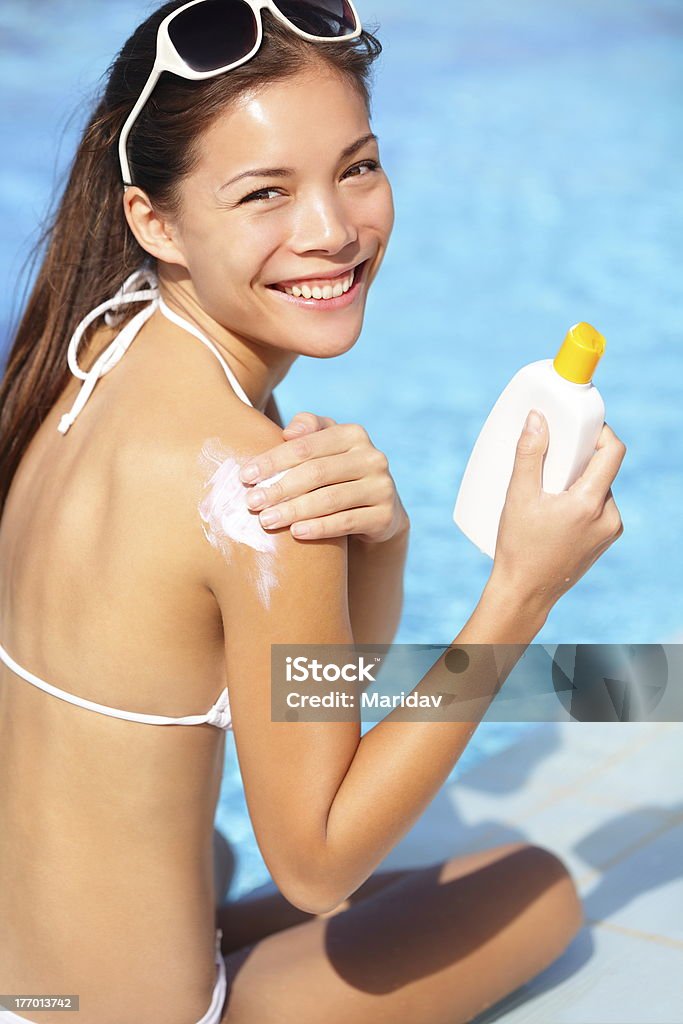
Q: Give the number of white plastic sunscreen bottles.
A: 1